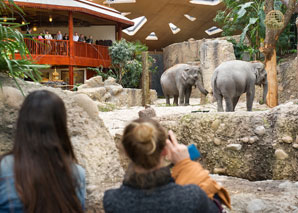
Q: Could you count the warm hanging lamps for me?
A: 4